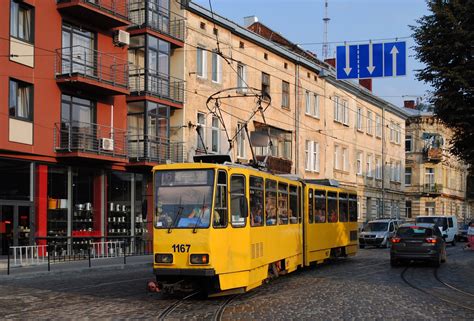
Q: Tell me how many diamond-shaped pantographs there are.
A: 1